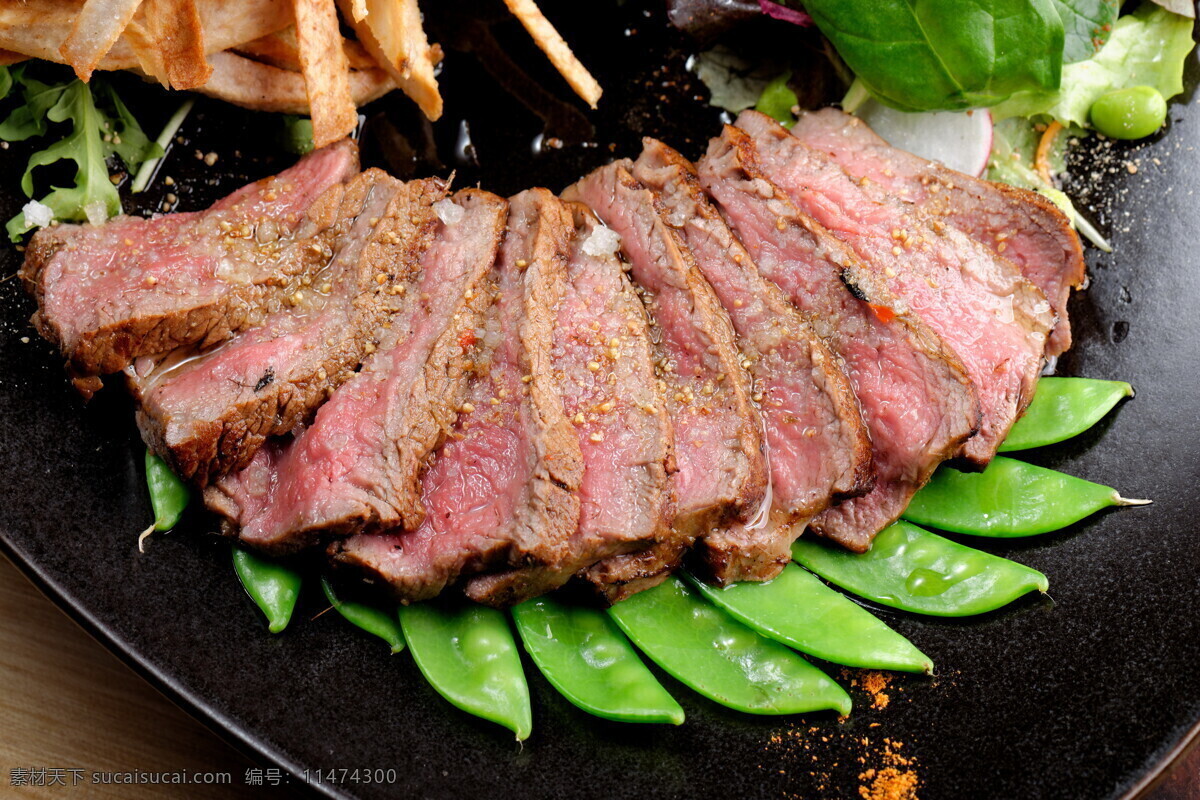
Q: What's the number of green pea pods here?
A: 10